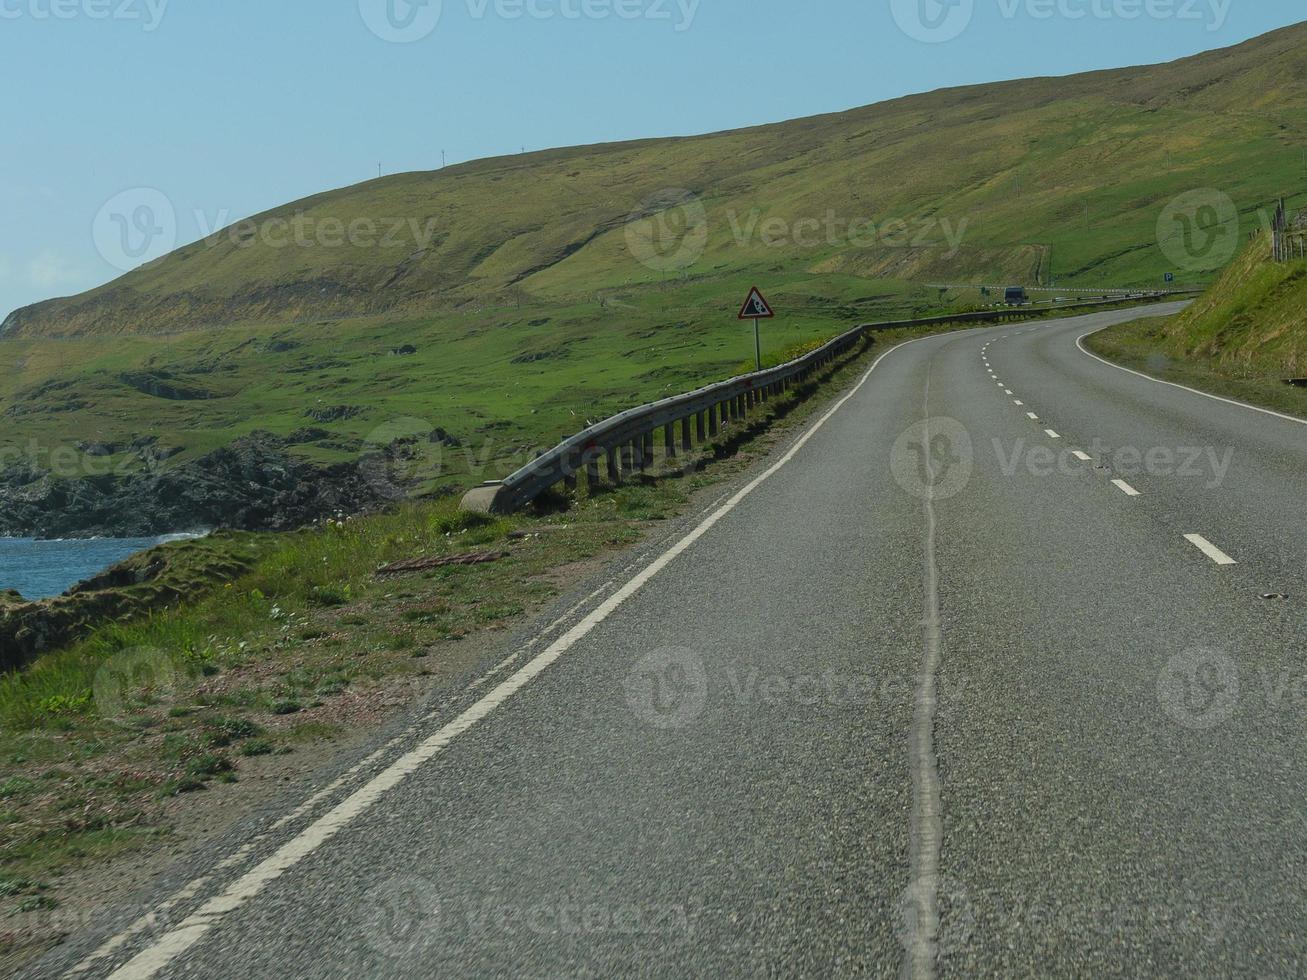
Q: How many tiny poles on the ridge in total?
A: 3